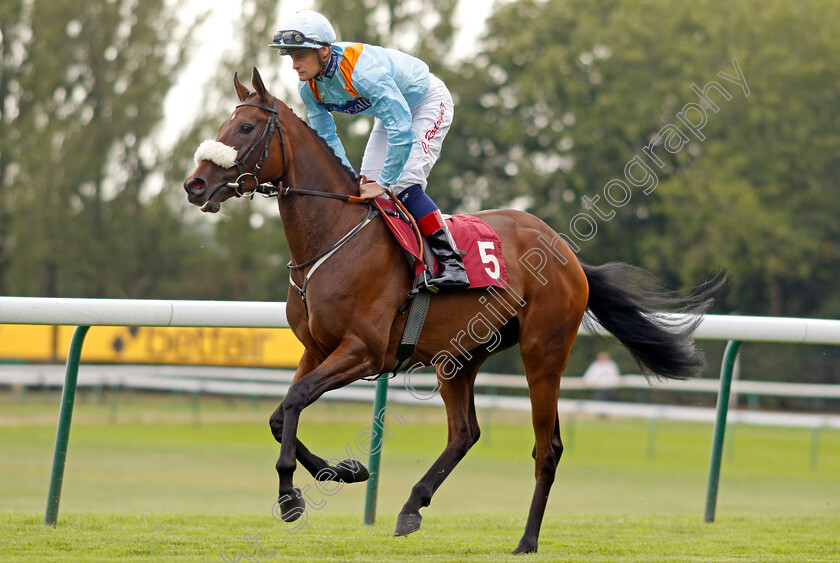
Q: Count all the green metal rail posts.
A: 3